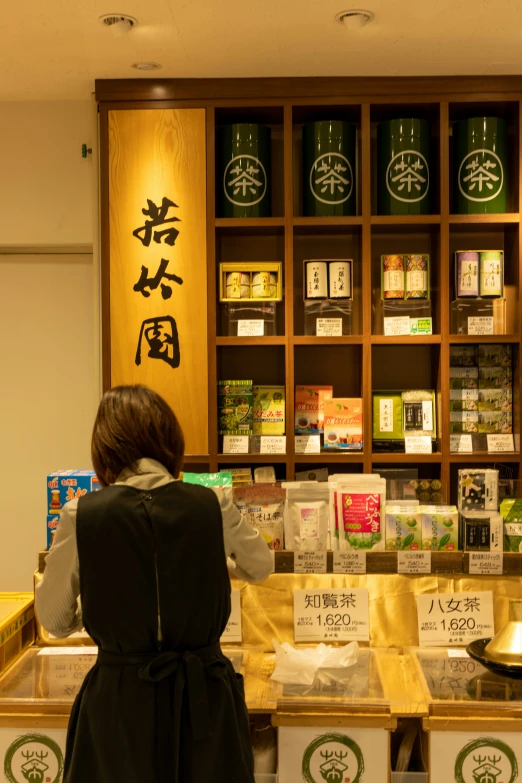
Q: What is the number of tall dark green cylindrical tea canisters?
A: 4